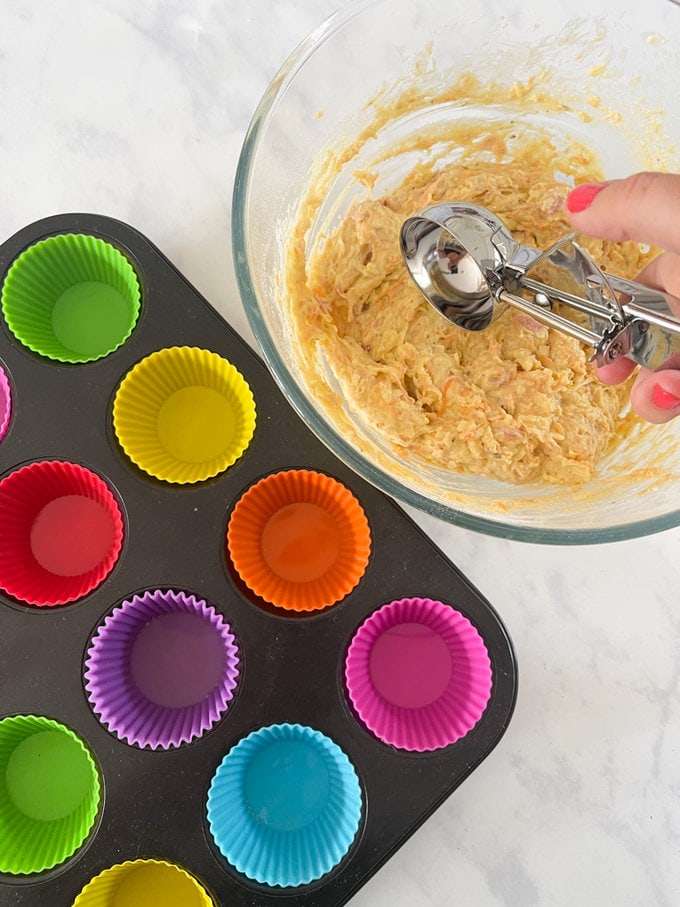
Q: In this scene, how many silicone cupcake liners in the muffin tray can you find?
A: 10